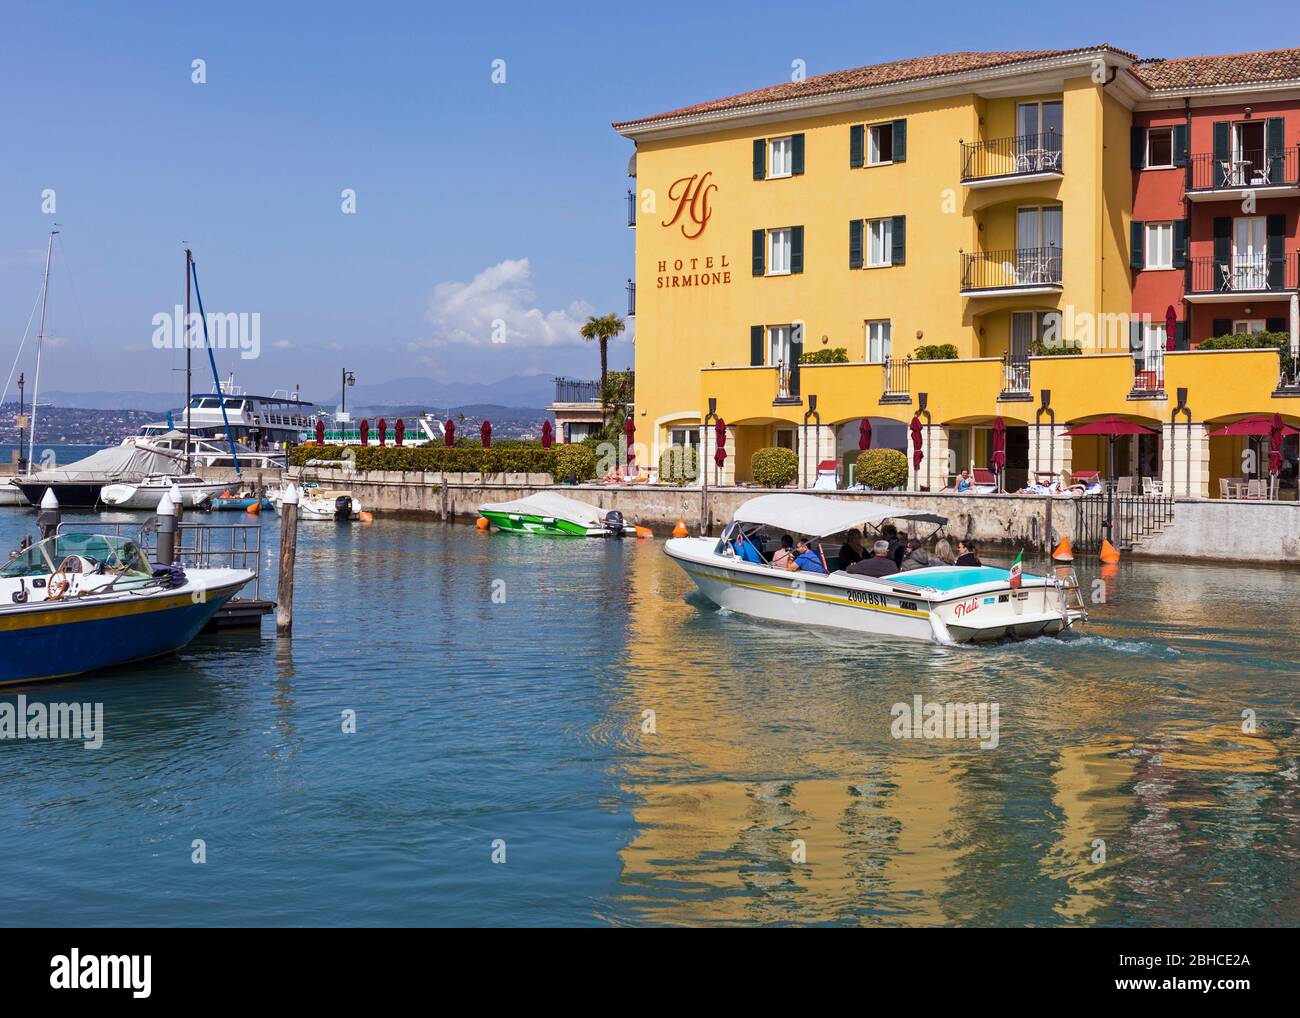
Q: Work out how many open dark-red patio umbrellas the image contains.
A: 2